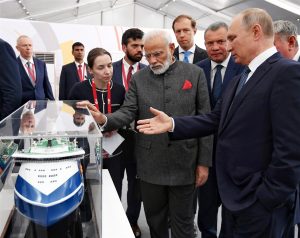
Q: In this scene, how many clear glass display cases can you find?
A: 1